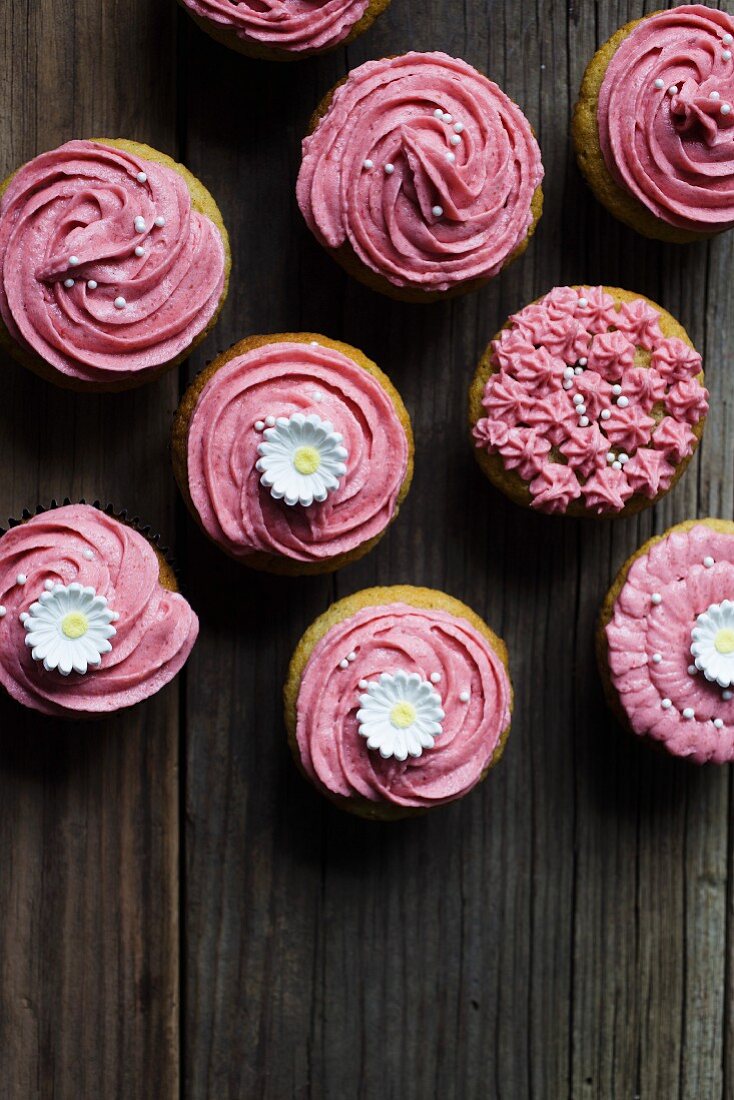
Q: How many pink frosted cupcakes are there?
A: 9